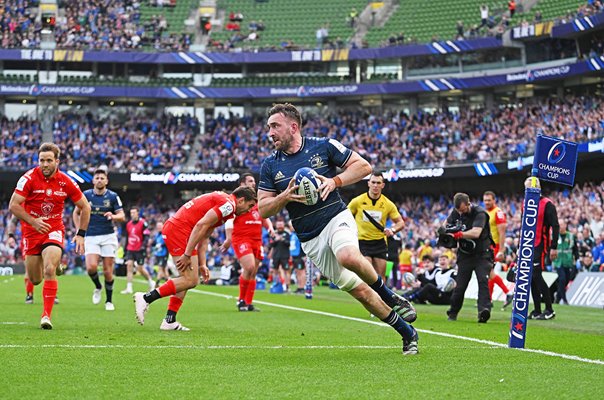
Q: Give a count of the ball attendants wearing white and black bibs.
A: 2